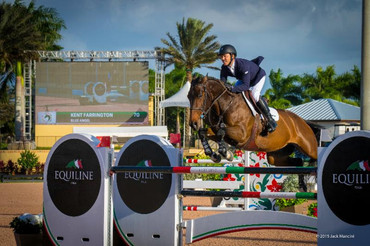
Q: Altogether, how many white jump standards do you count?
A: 3